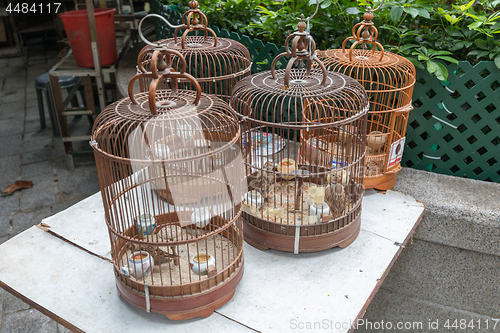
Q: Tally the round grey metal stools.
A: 1